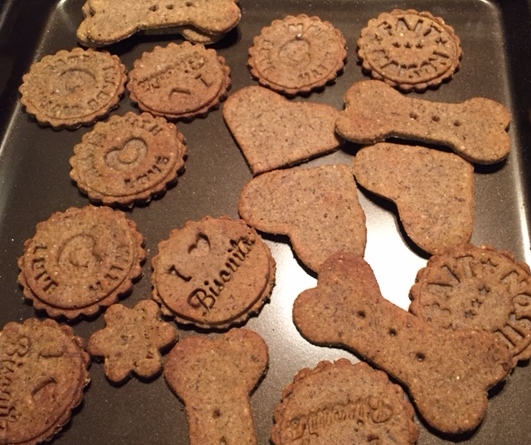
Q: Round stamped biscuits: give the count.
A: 10